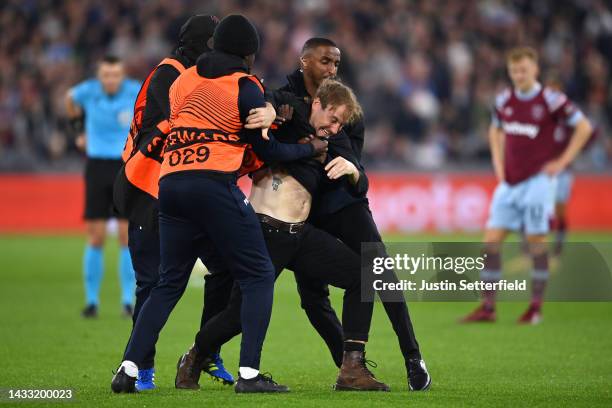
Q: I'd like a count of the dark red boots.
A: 2